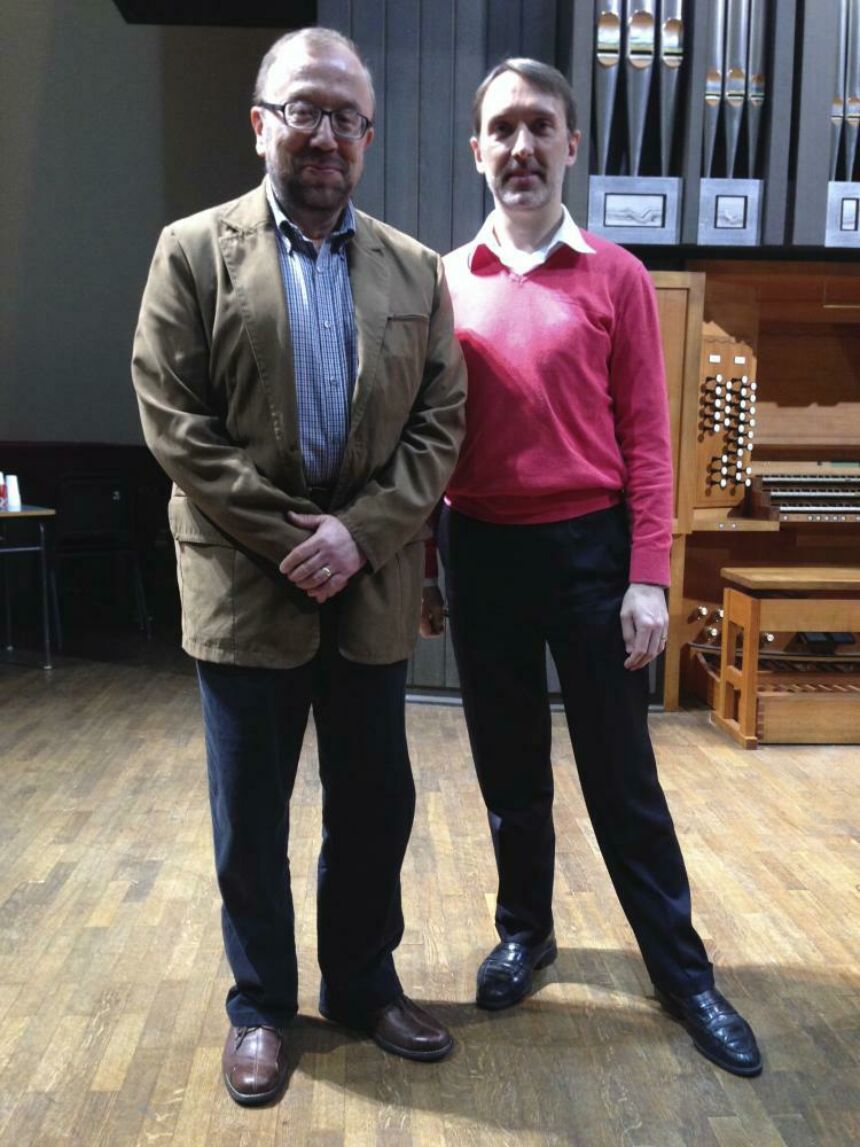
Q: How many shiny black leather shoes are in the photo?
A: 2